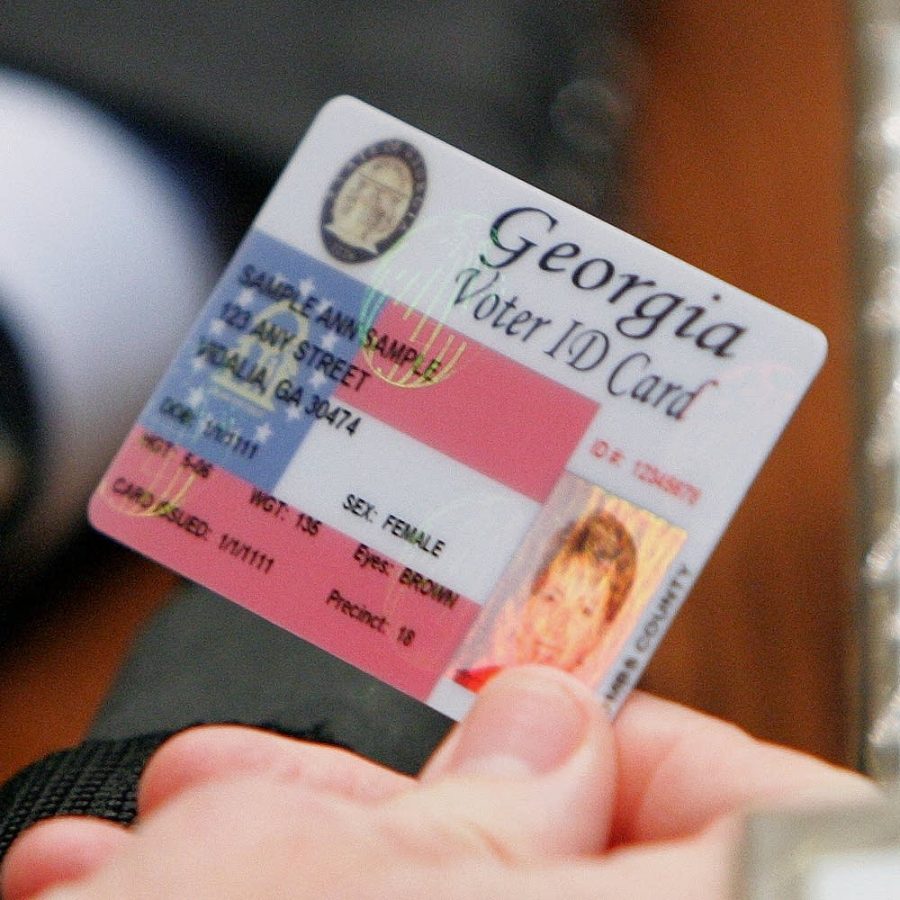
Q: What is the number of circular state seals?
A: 1